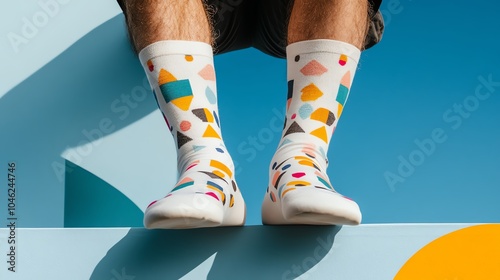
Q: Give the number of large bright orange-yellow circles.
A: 1